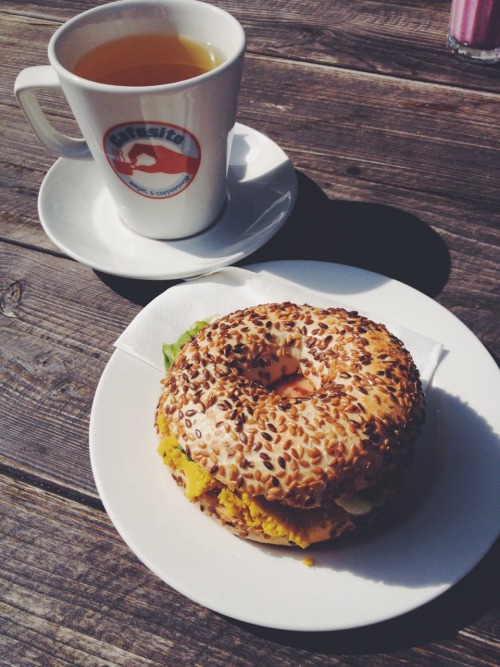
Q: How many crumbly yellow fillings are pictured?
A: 1